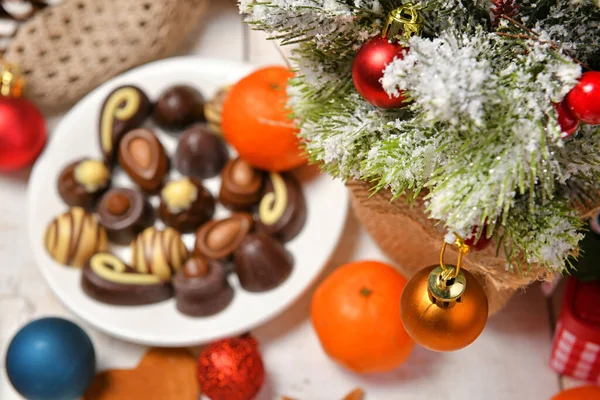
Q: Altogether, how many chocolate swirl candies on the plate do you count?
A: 3